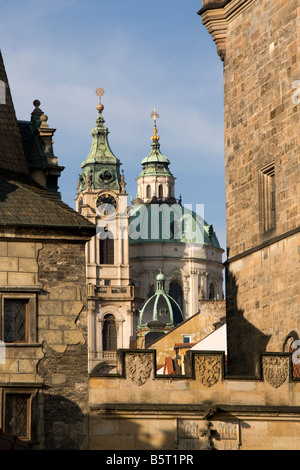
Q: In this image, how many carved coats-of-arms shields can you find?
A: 3